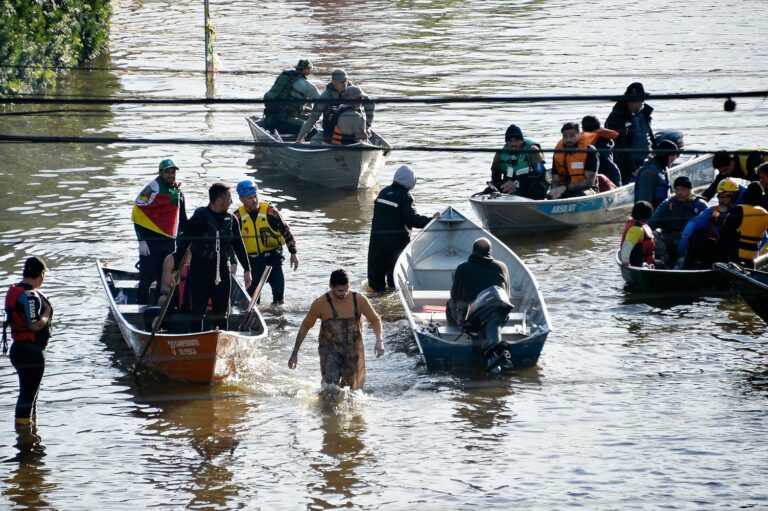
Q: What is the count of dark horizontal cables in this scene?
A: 2